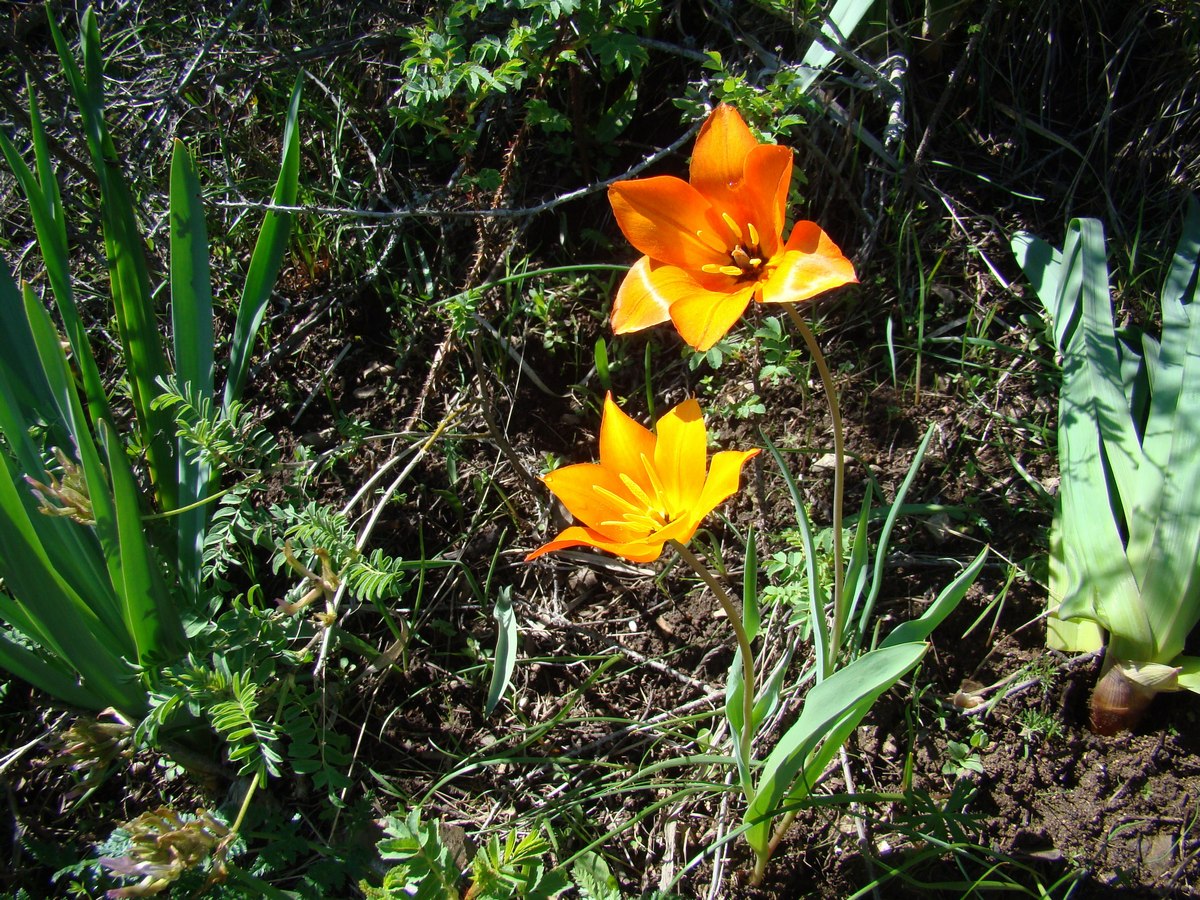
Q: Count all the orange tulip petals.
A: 12